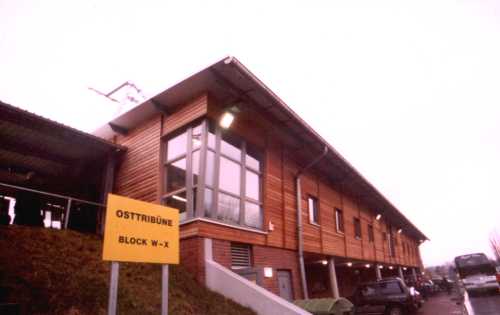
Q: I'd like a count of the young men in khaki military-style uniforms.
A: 0